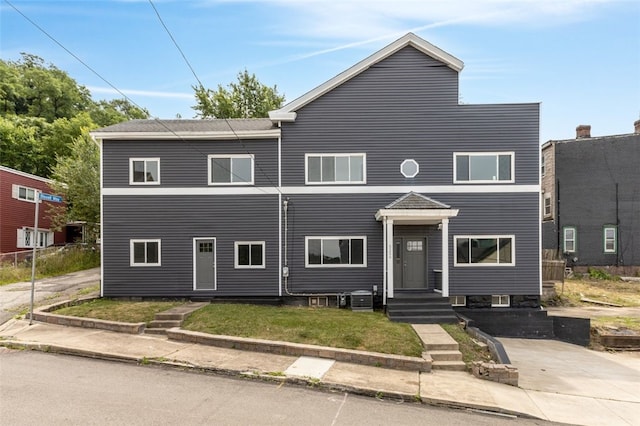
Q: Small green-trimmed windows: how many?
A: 2